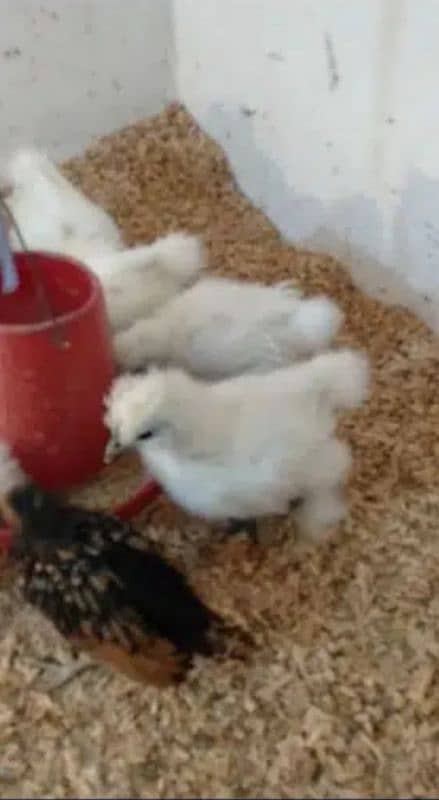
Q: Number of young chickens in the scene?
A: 5